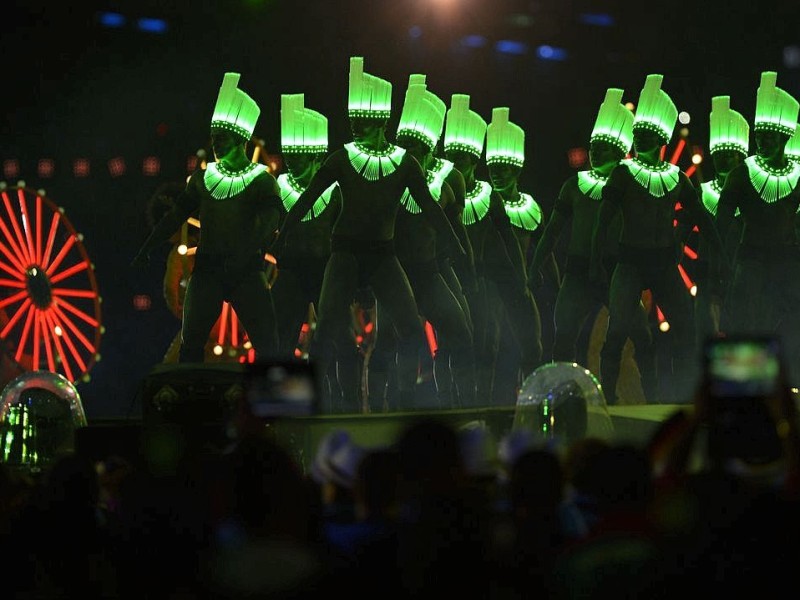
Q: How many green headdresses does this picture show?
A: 11